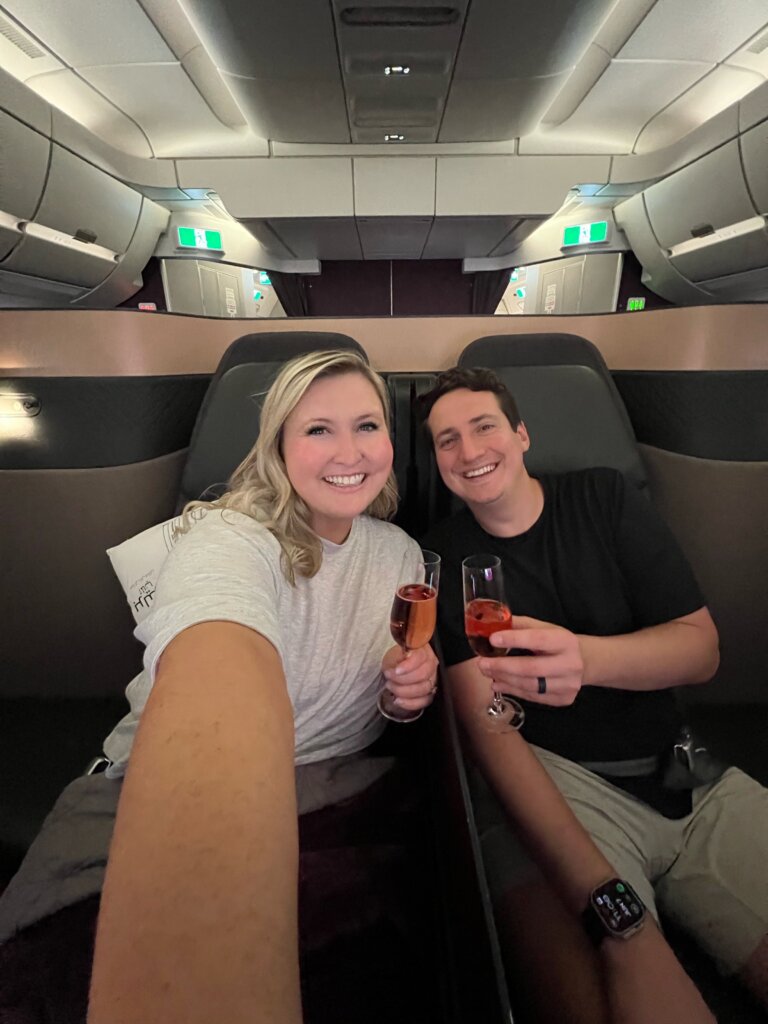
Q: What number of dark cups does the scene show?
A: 0